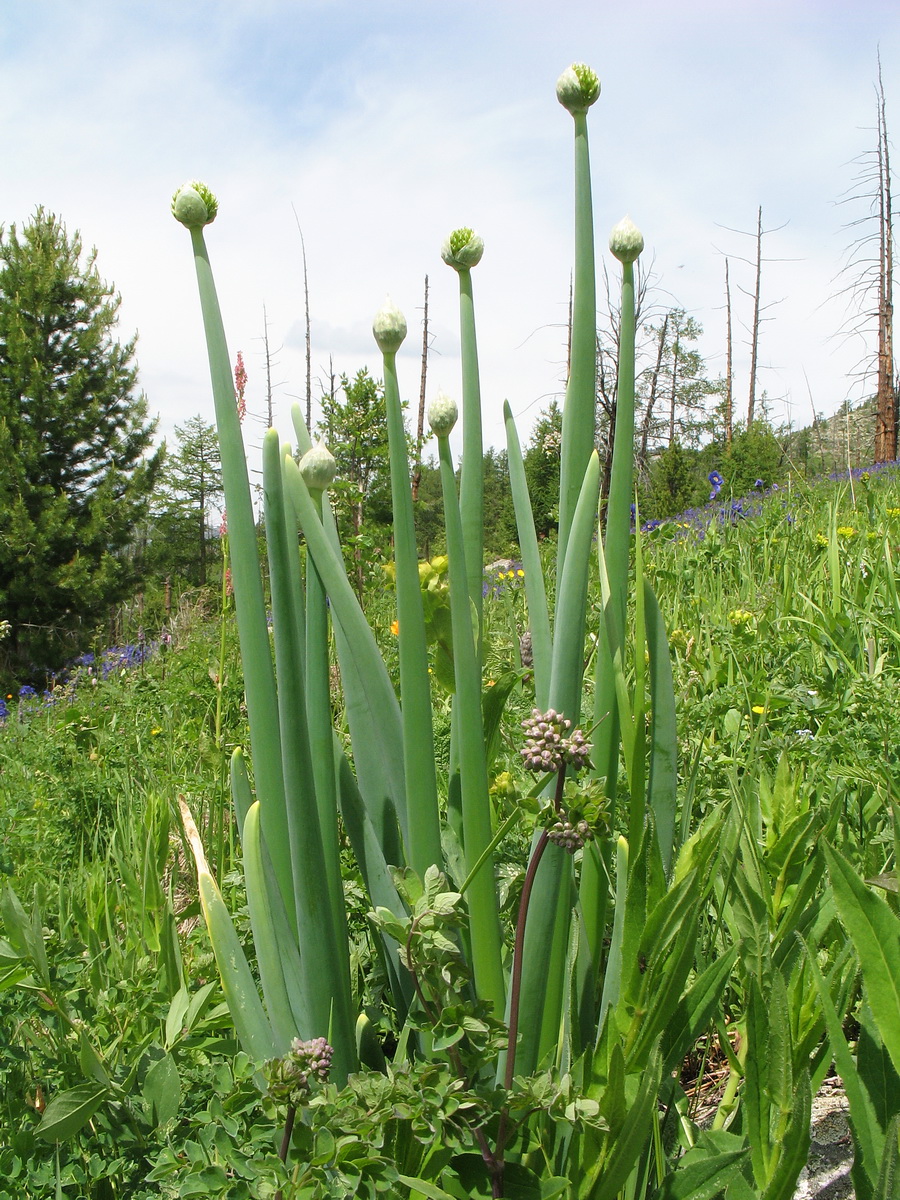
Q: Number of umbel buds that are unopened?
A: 4